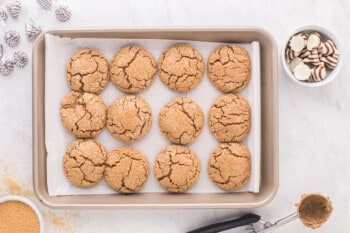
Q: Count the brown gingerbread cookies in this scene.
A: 12